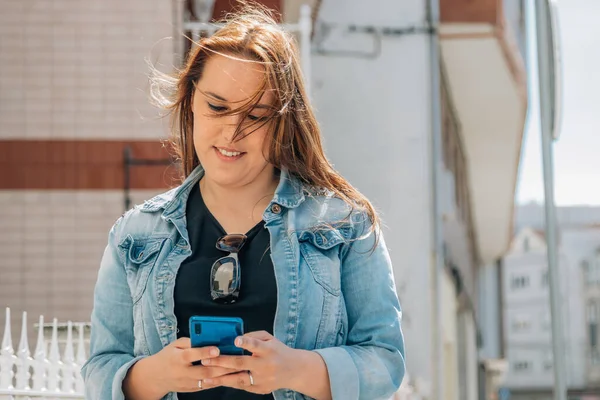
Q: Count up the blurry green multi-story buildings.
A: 0